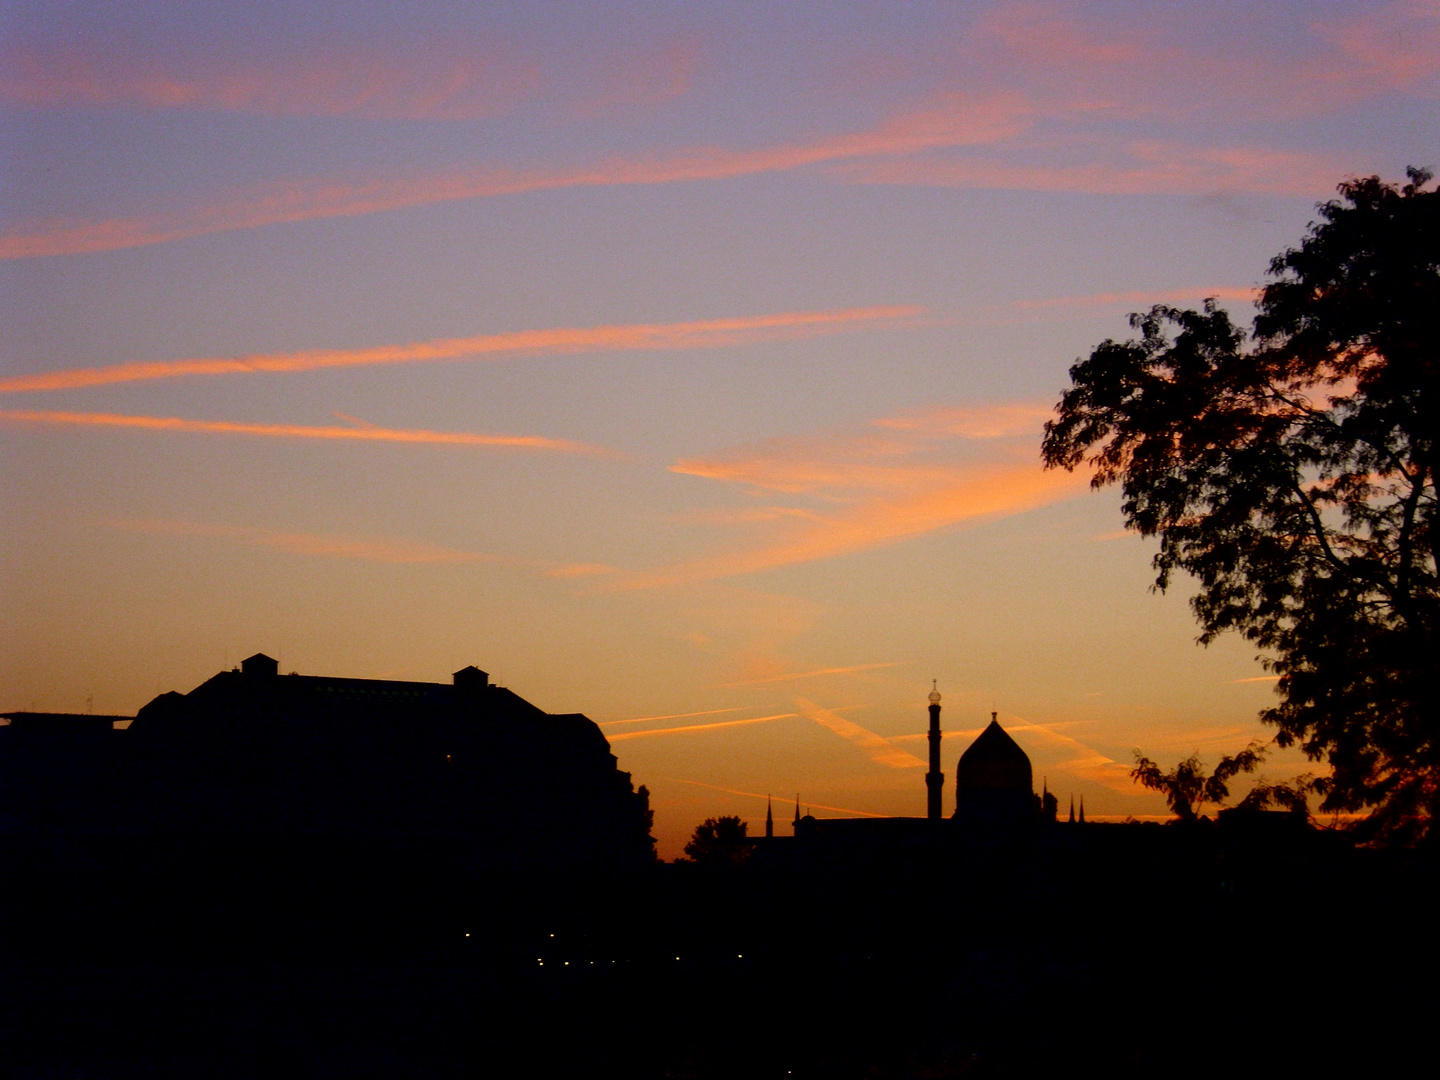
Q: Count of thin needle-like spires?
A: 5